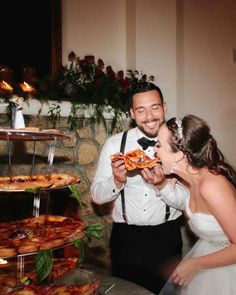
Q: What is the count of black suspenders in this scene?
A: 2